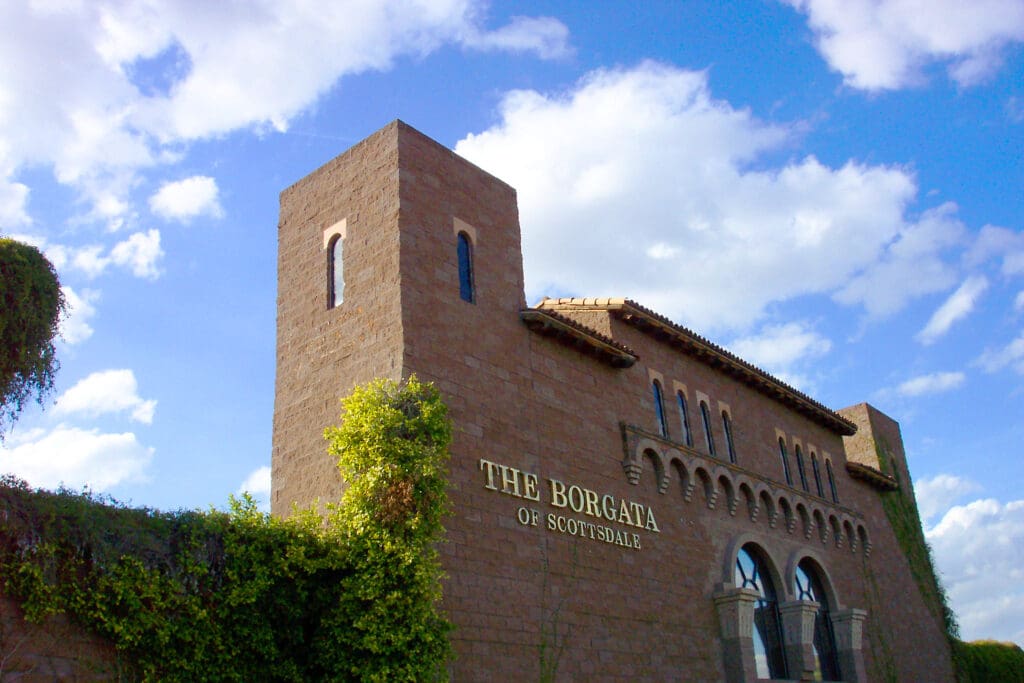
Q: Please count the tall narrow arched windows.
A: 10